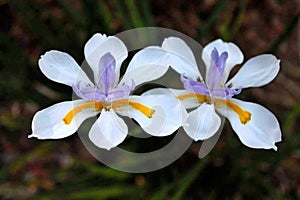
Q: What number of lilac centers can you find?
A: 2